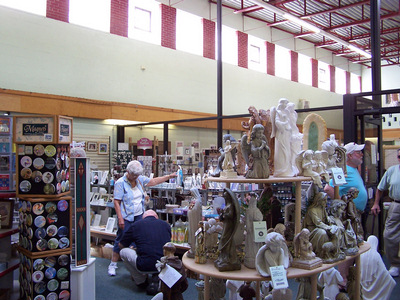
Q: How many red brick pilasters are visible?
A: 11